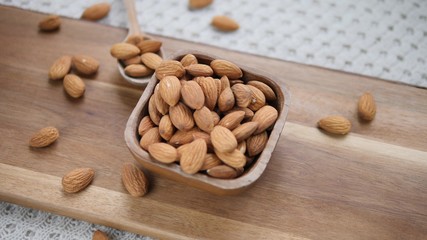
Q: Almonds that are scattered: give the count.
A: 13